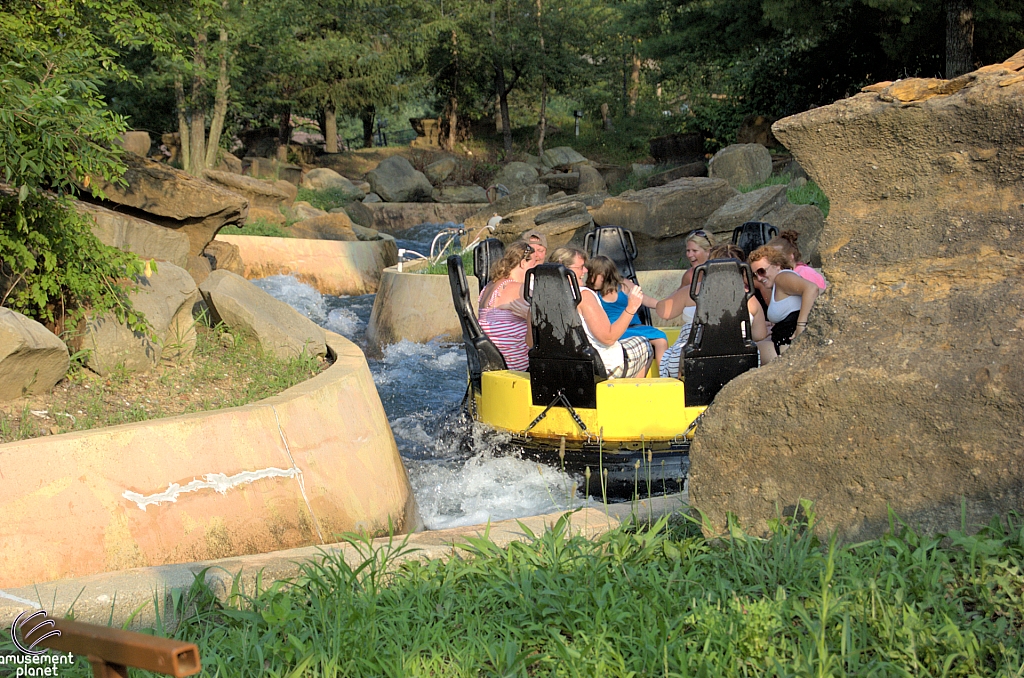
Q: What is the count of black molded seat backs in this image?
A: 6